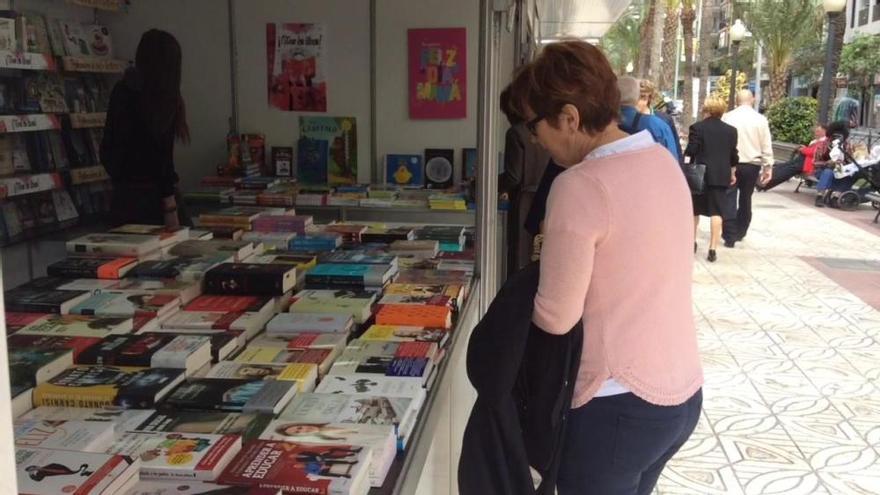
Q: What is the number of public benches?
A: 2